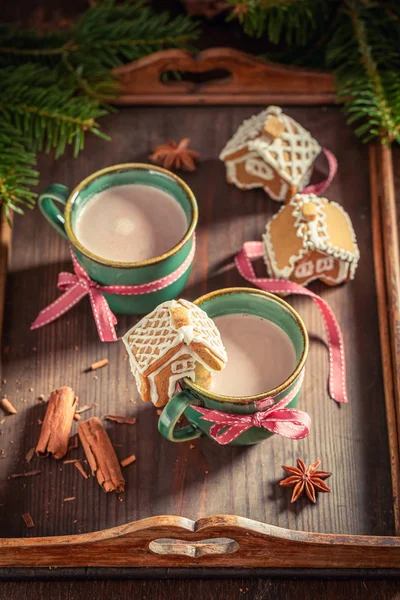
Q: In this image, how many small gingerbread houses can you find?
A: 3